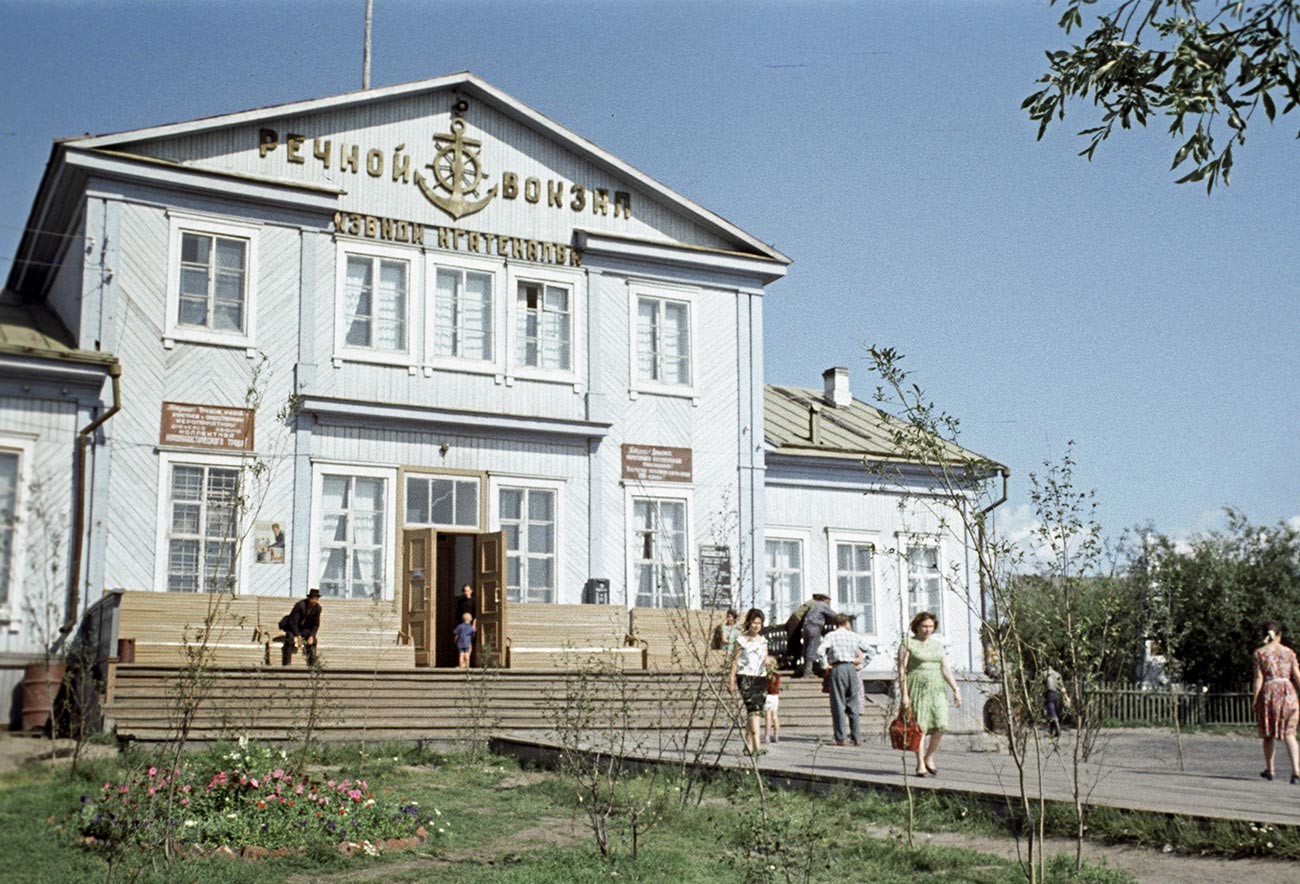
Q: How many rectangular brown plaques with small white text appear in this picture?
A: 2